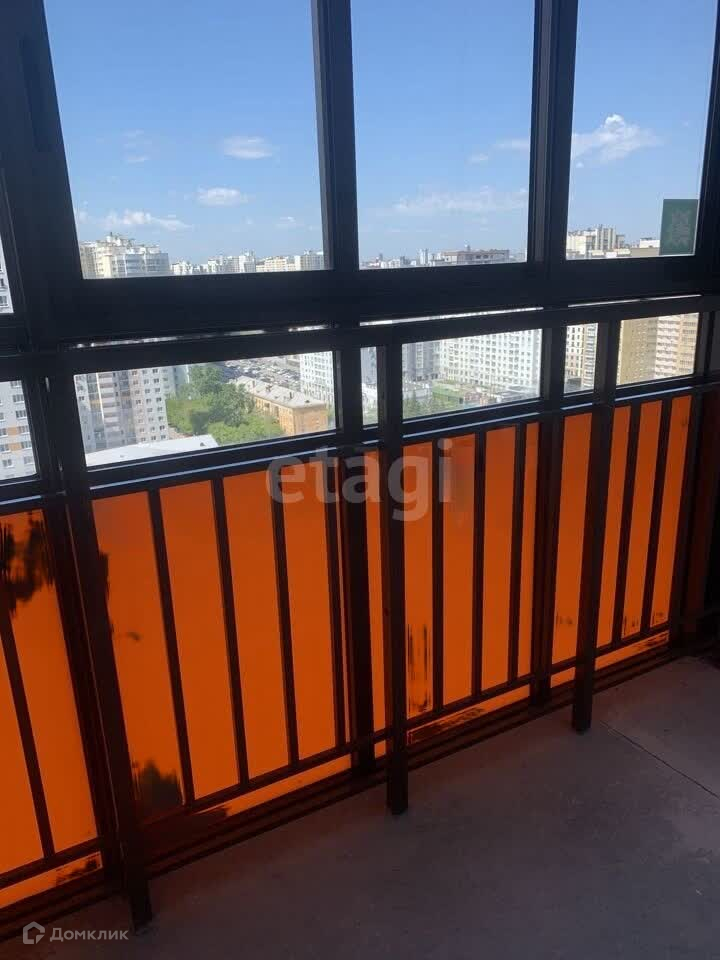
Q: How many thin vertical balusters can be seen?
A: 10